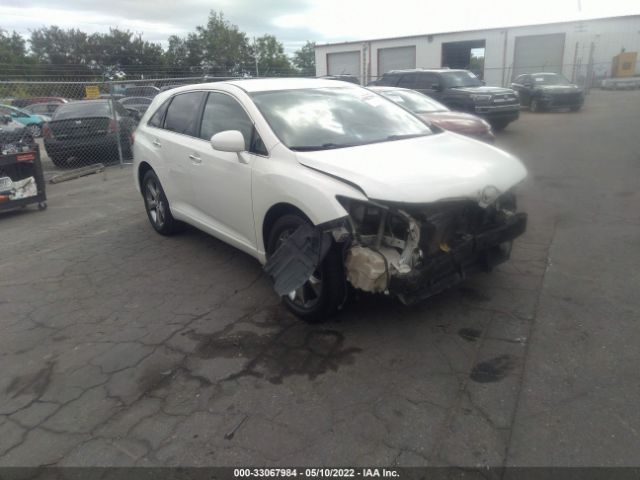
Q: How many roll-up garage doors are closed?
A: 3